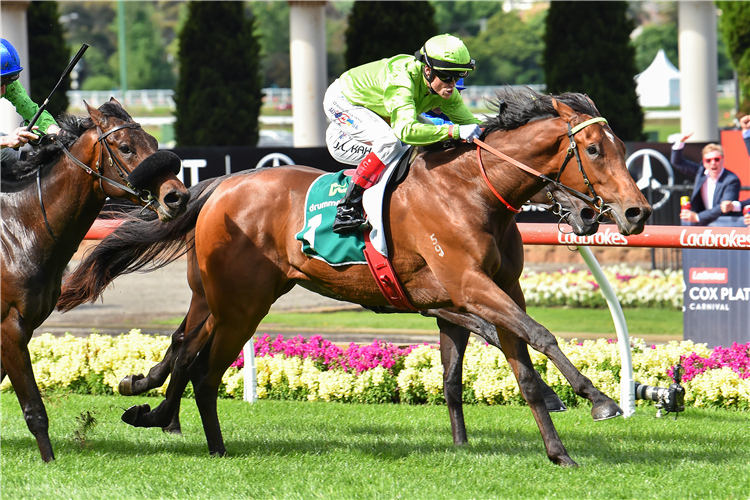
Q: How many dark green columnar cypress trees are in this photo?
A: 4